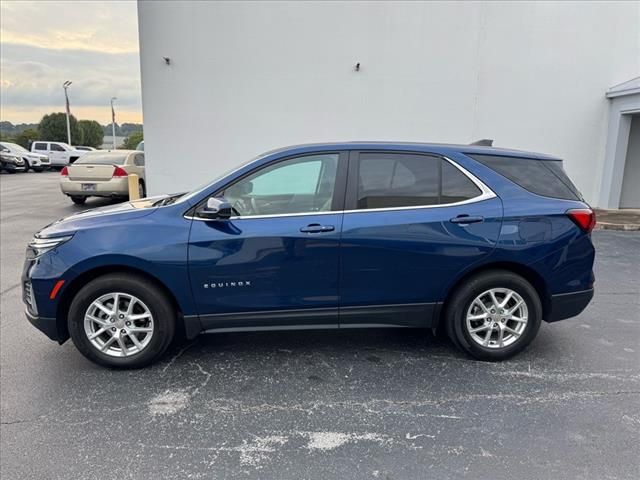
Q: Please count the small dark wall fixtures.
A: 2